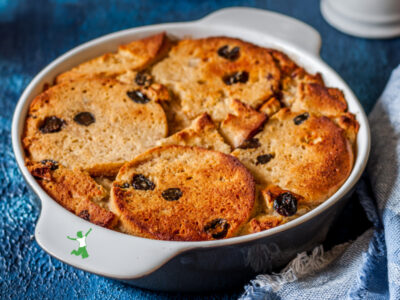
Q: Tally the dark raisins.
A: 14